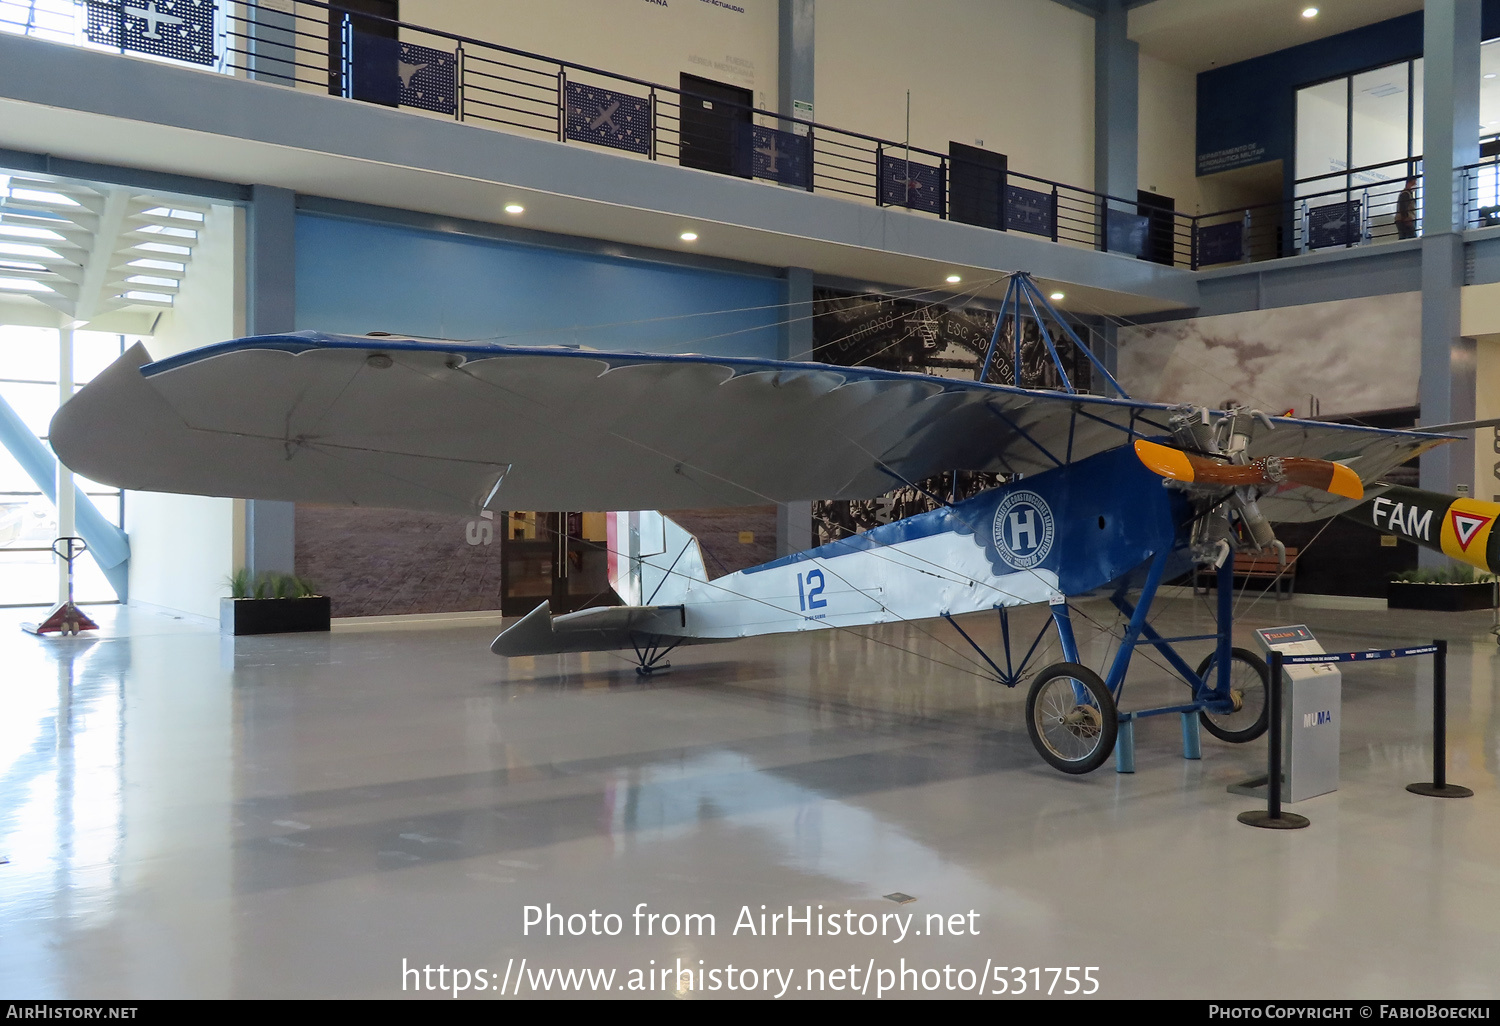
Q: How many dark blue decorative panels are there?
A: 9